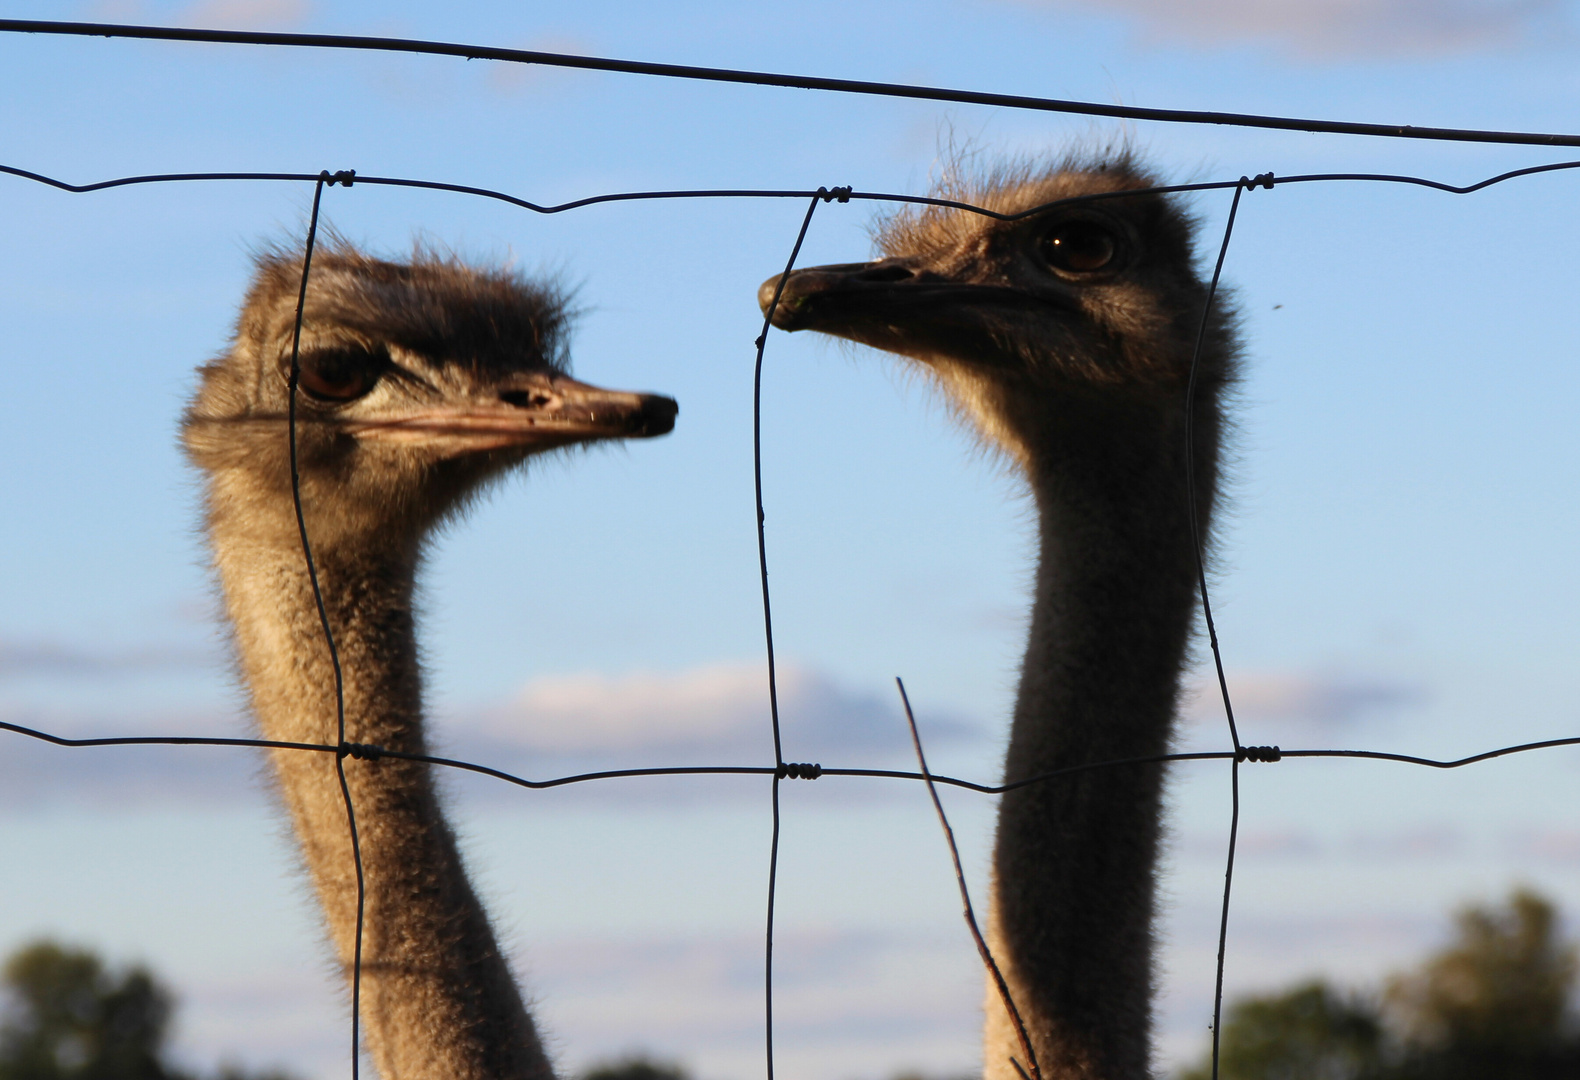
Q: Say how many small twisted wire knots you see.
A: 6